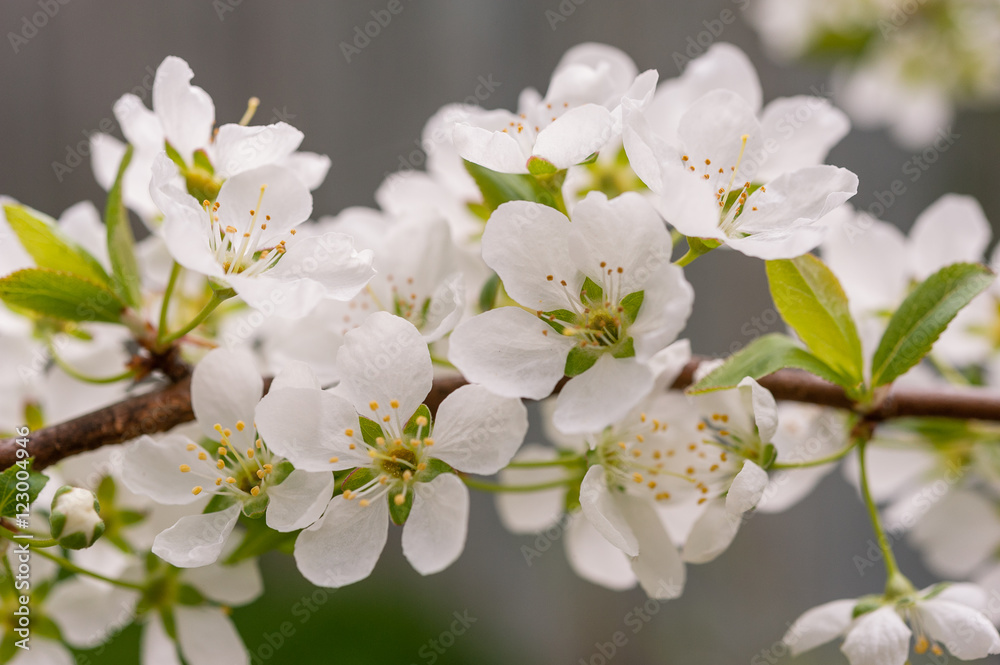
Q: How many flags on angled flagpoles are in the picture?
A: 0